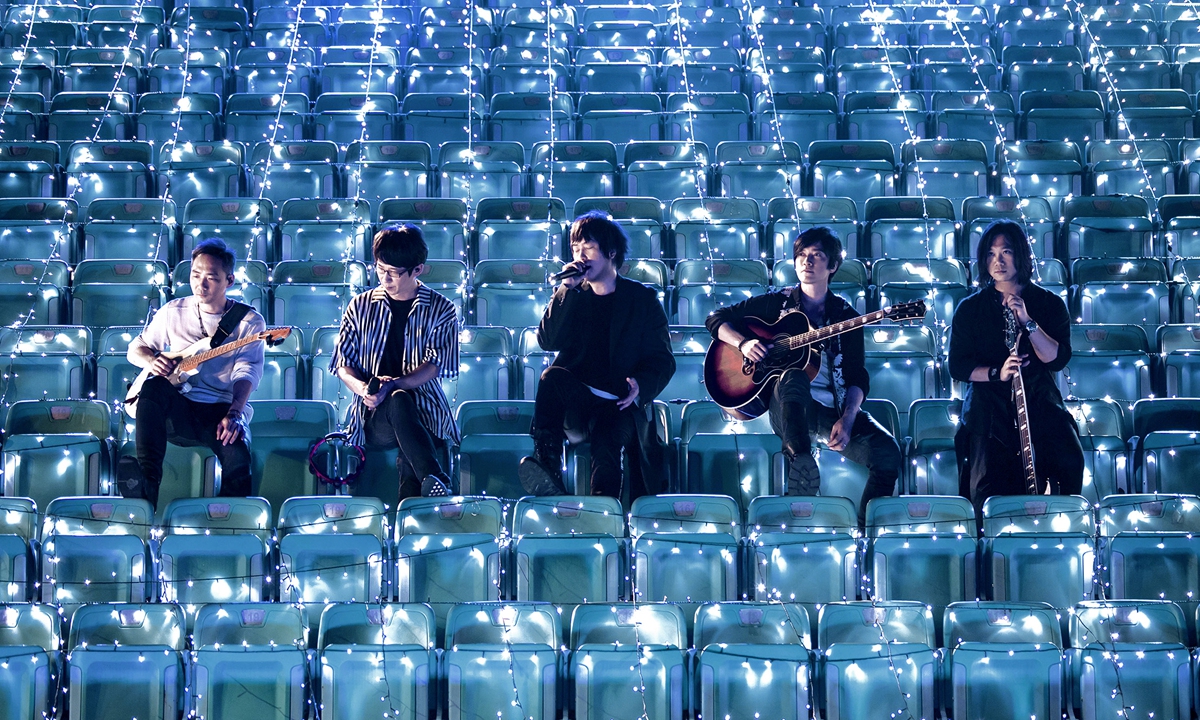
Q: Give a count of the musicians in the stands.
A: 5